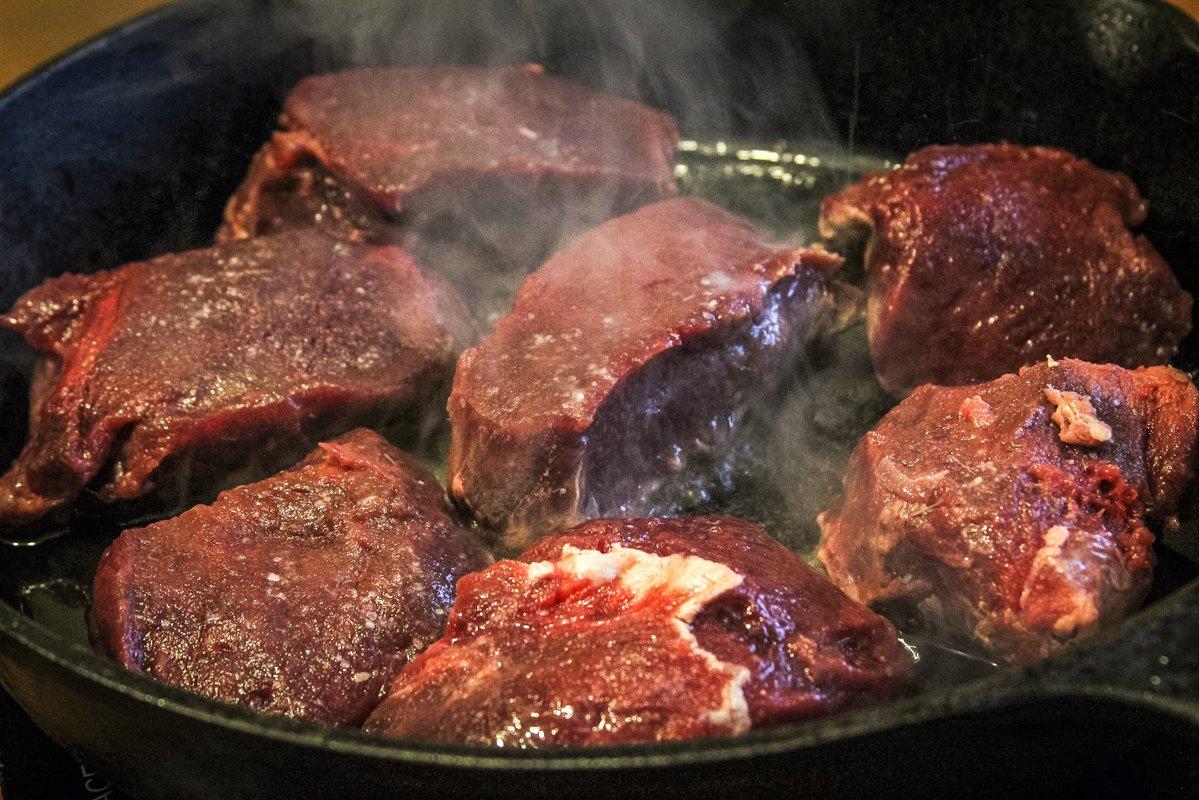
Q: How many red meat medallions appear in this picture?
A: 7